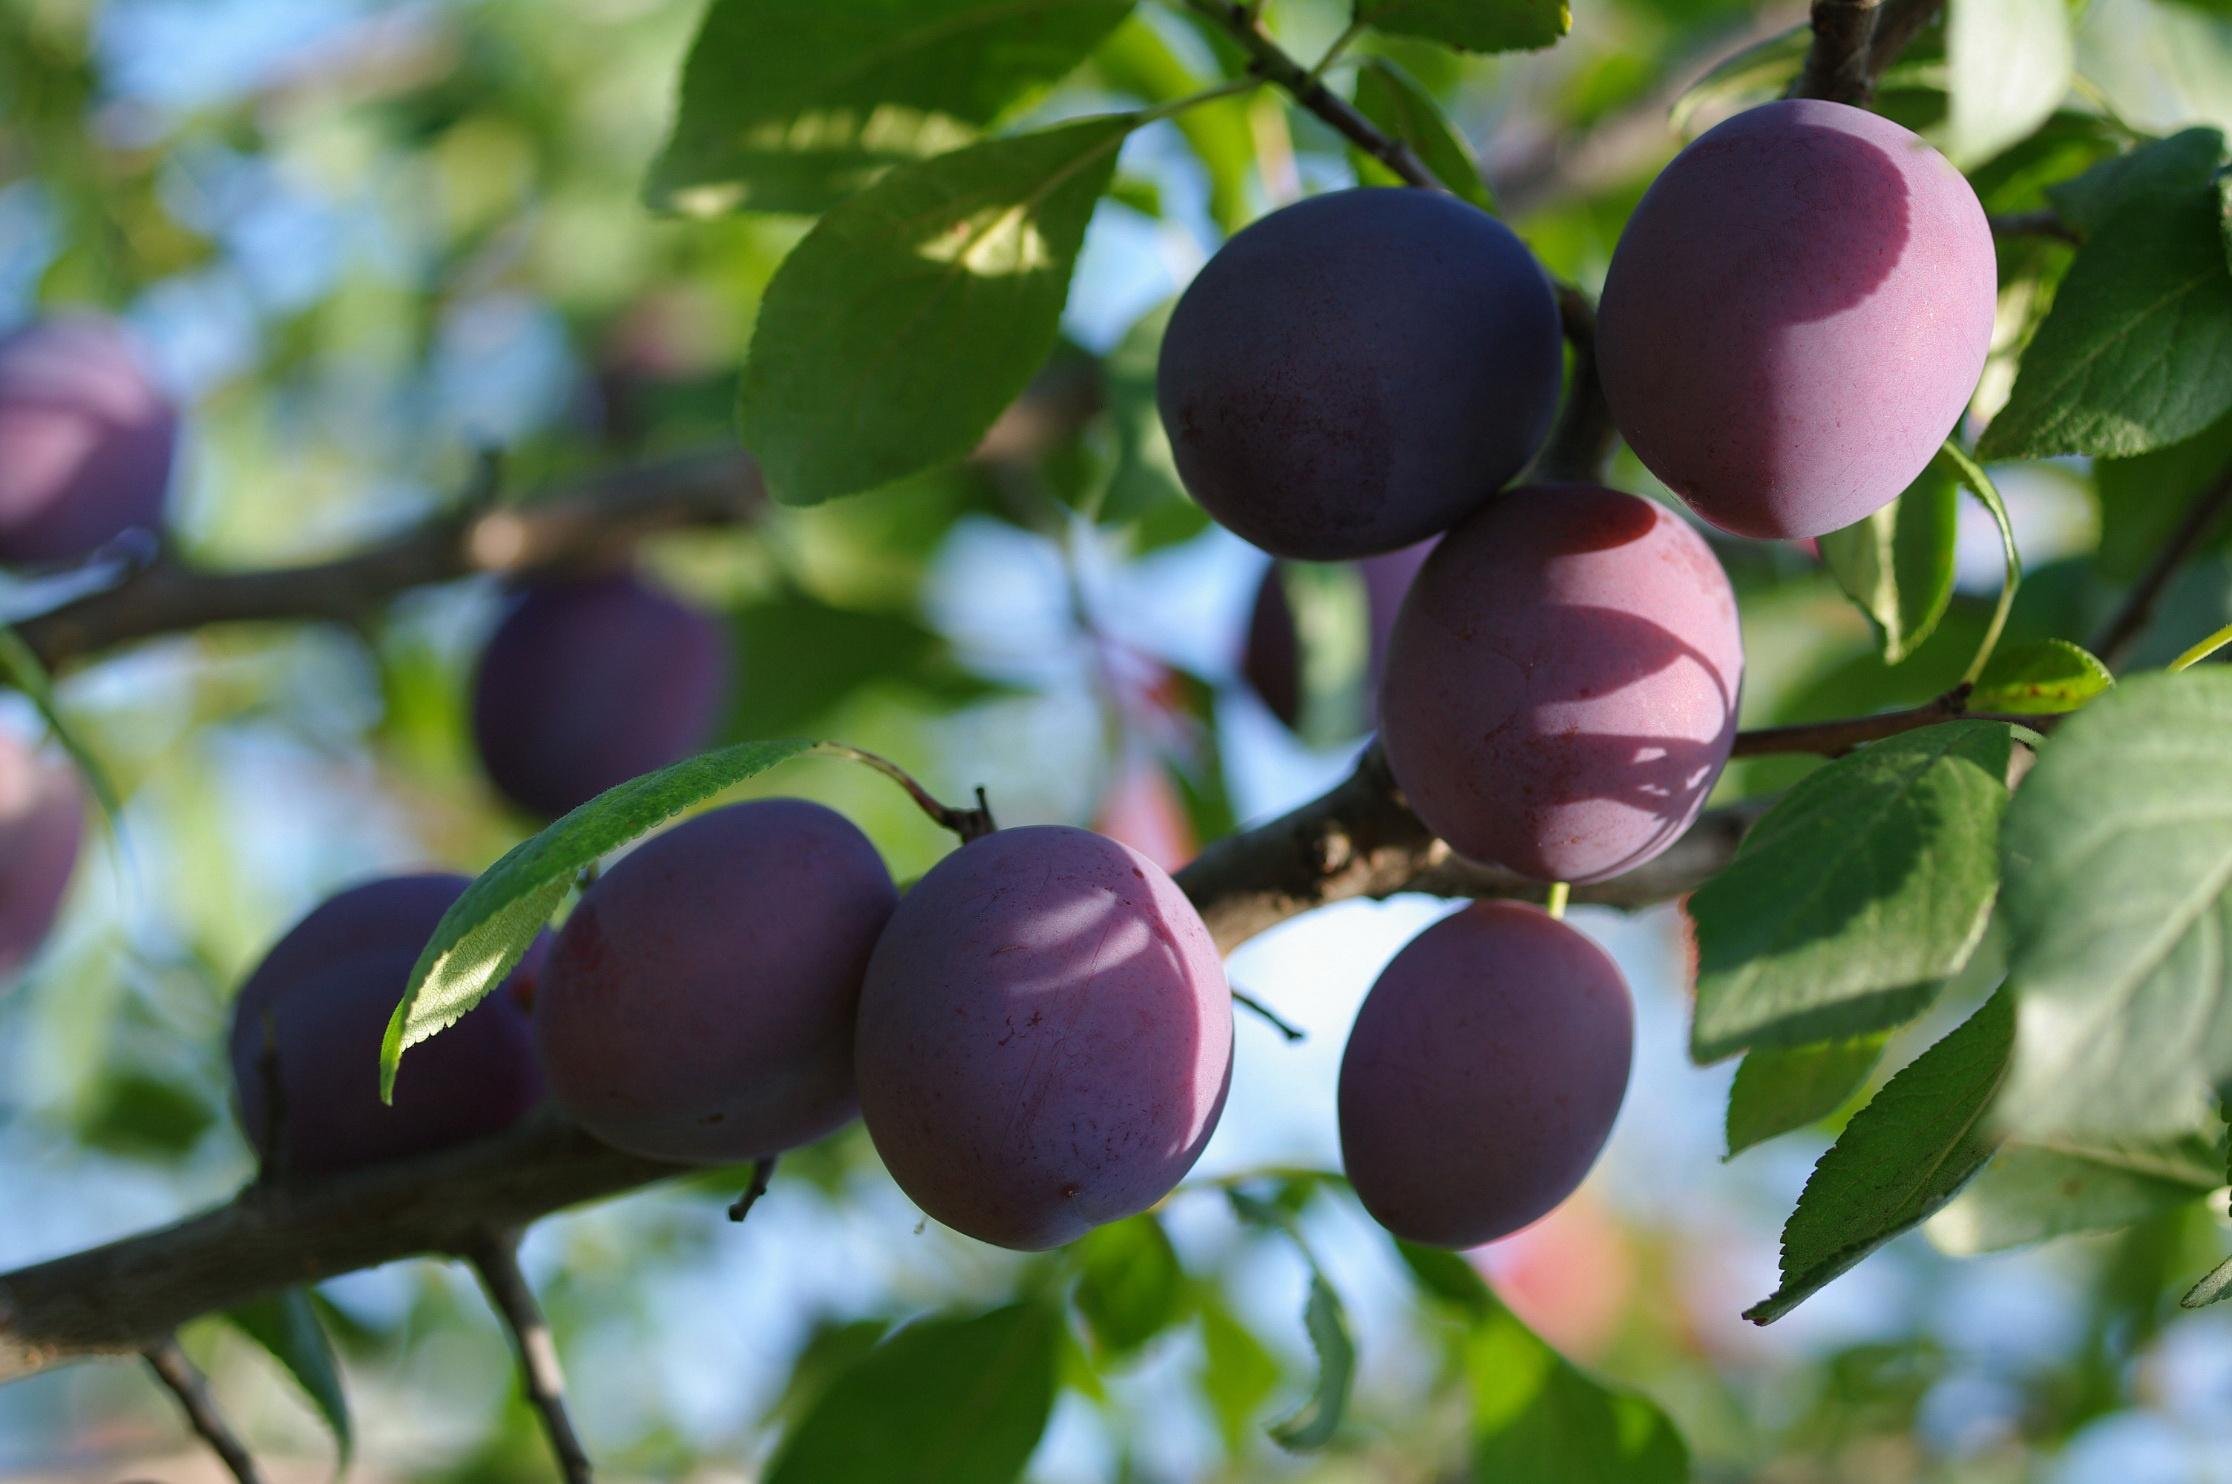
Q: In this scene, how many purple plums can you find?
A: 11